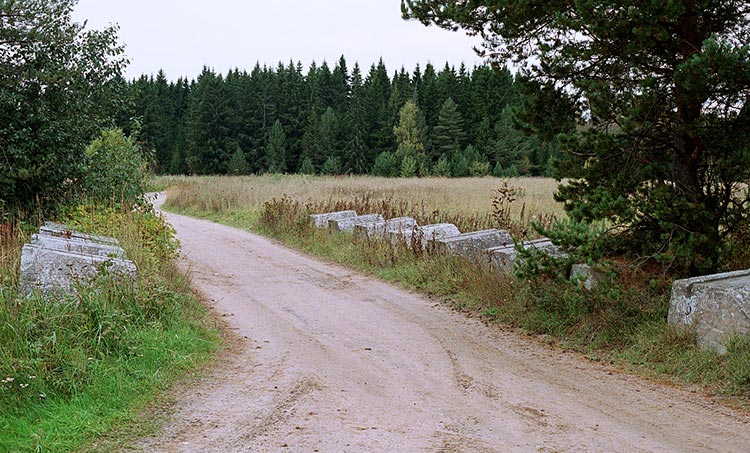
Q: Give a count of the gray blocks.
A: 11